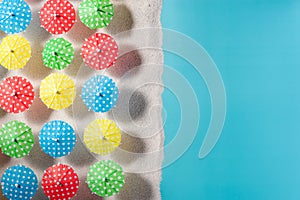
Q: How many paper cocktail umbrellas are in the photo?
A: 15